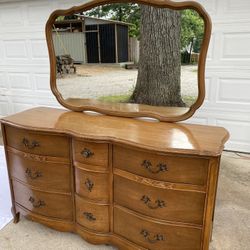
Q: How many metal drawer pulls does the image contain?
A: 9